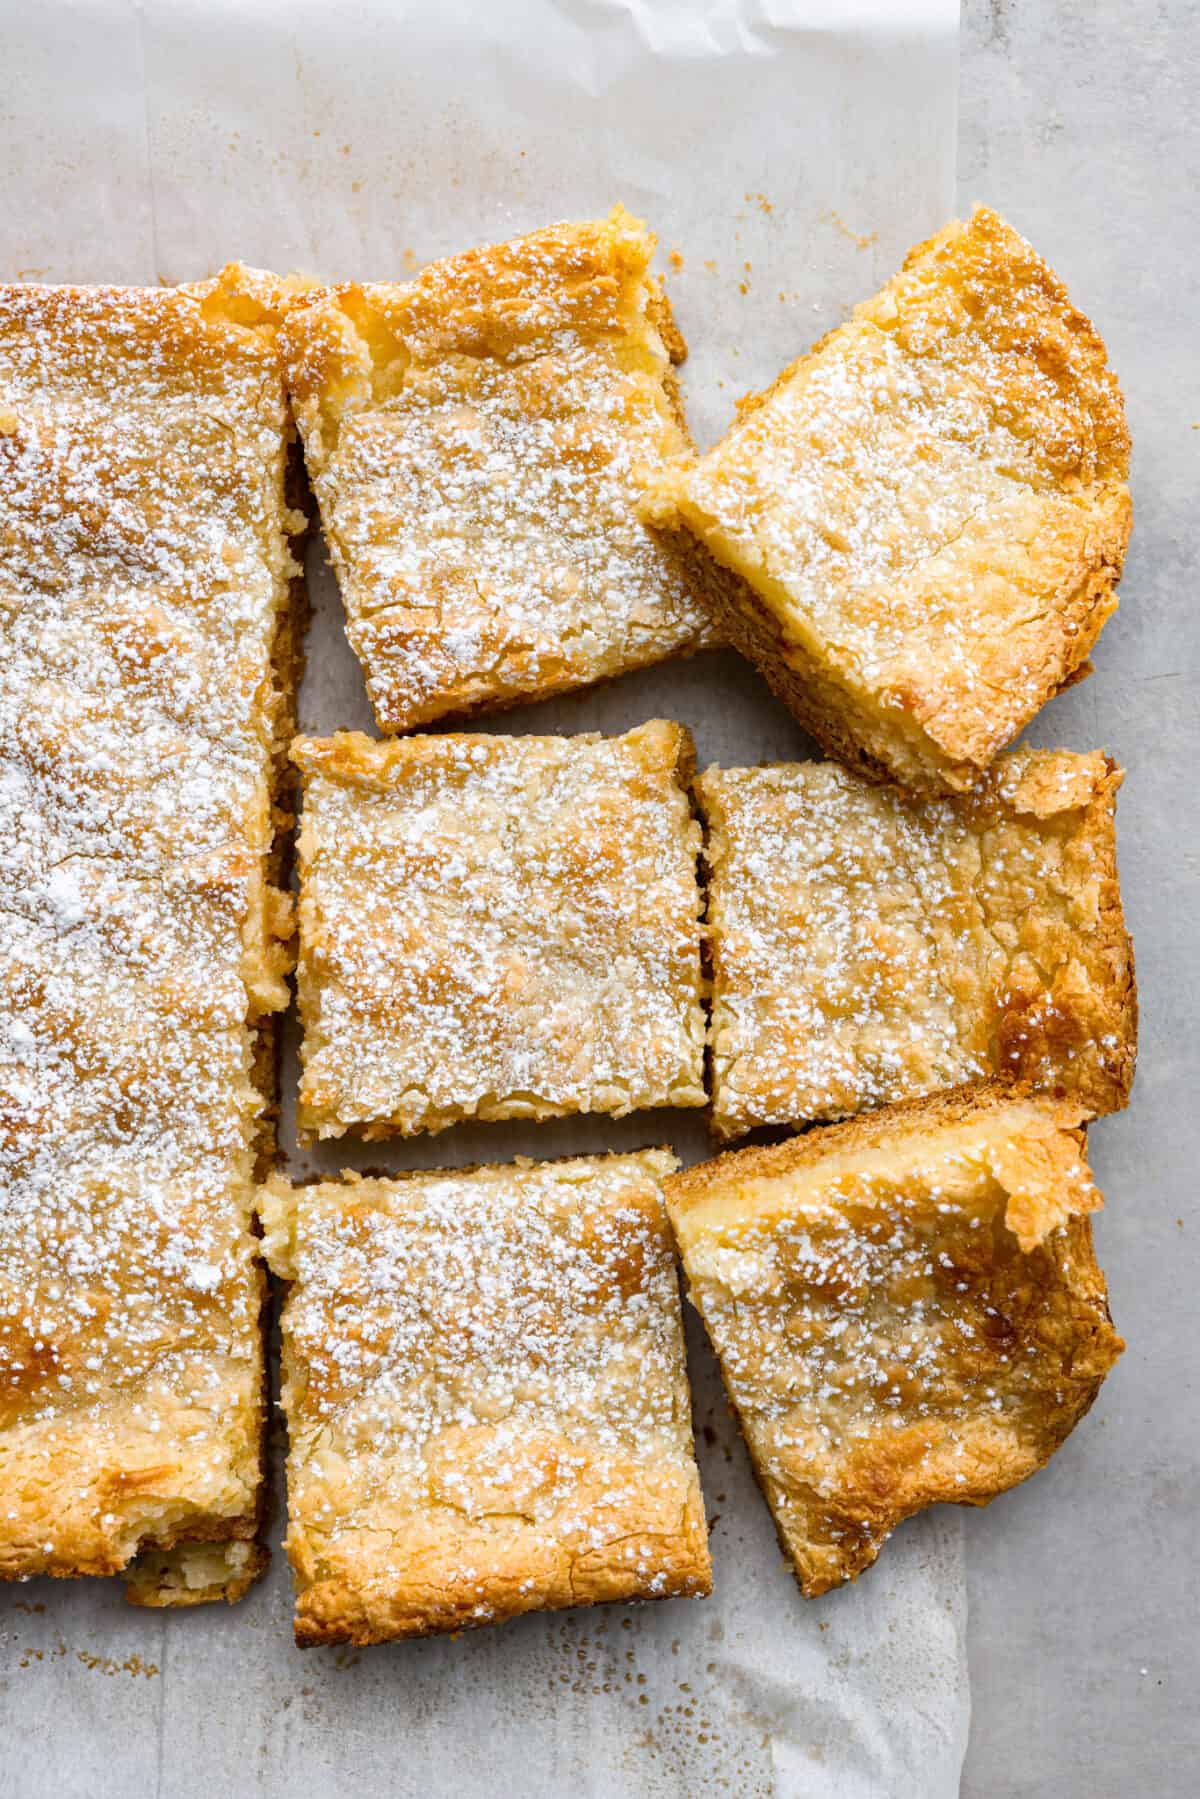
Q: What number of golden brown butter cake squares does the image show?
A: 6